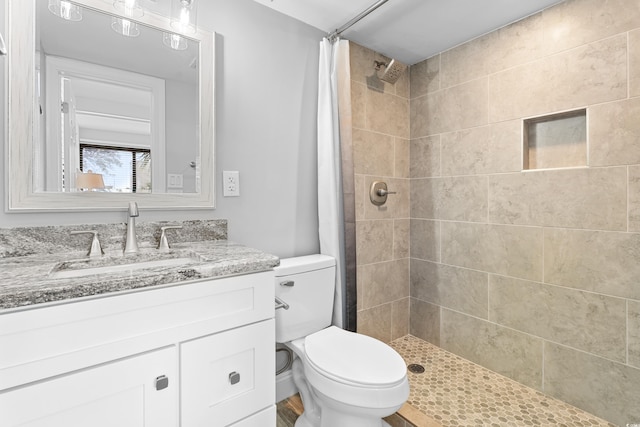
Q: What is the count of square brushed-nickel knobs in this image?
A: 2